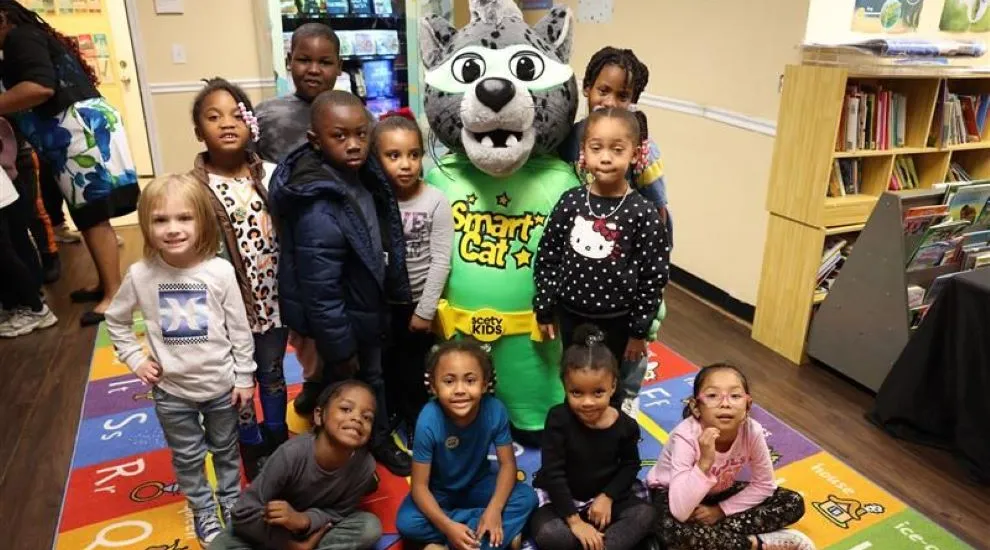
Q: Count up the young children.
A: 11